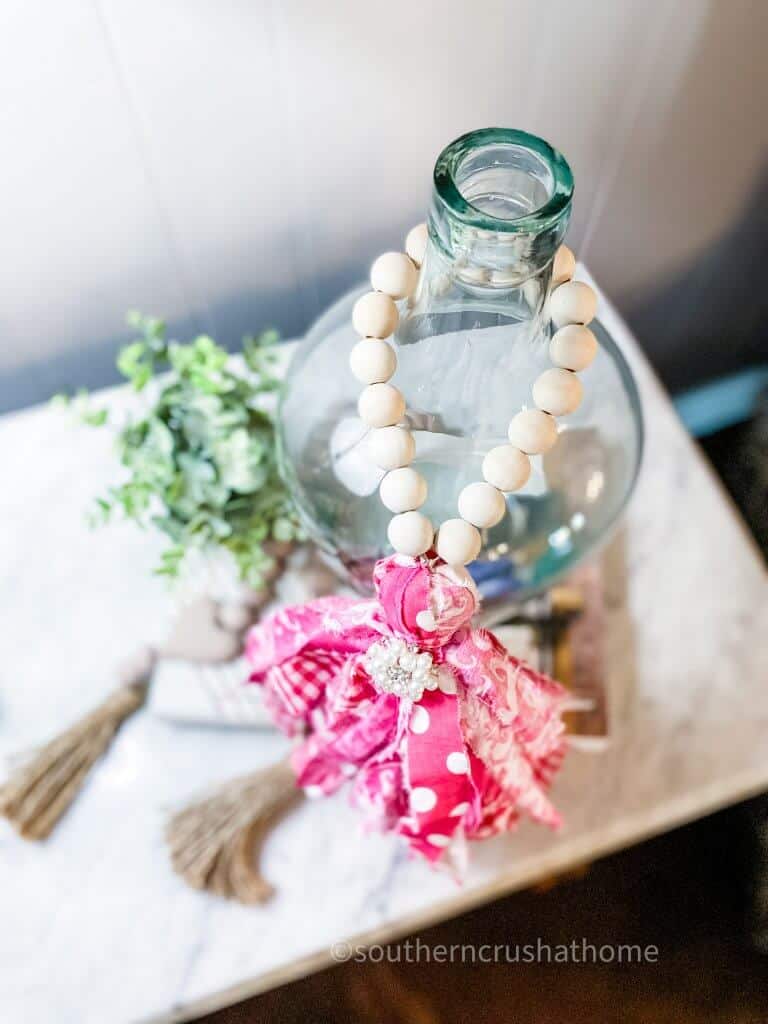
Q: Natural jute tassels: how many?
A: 2